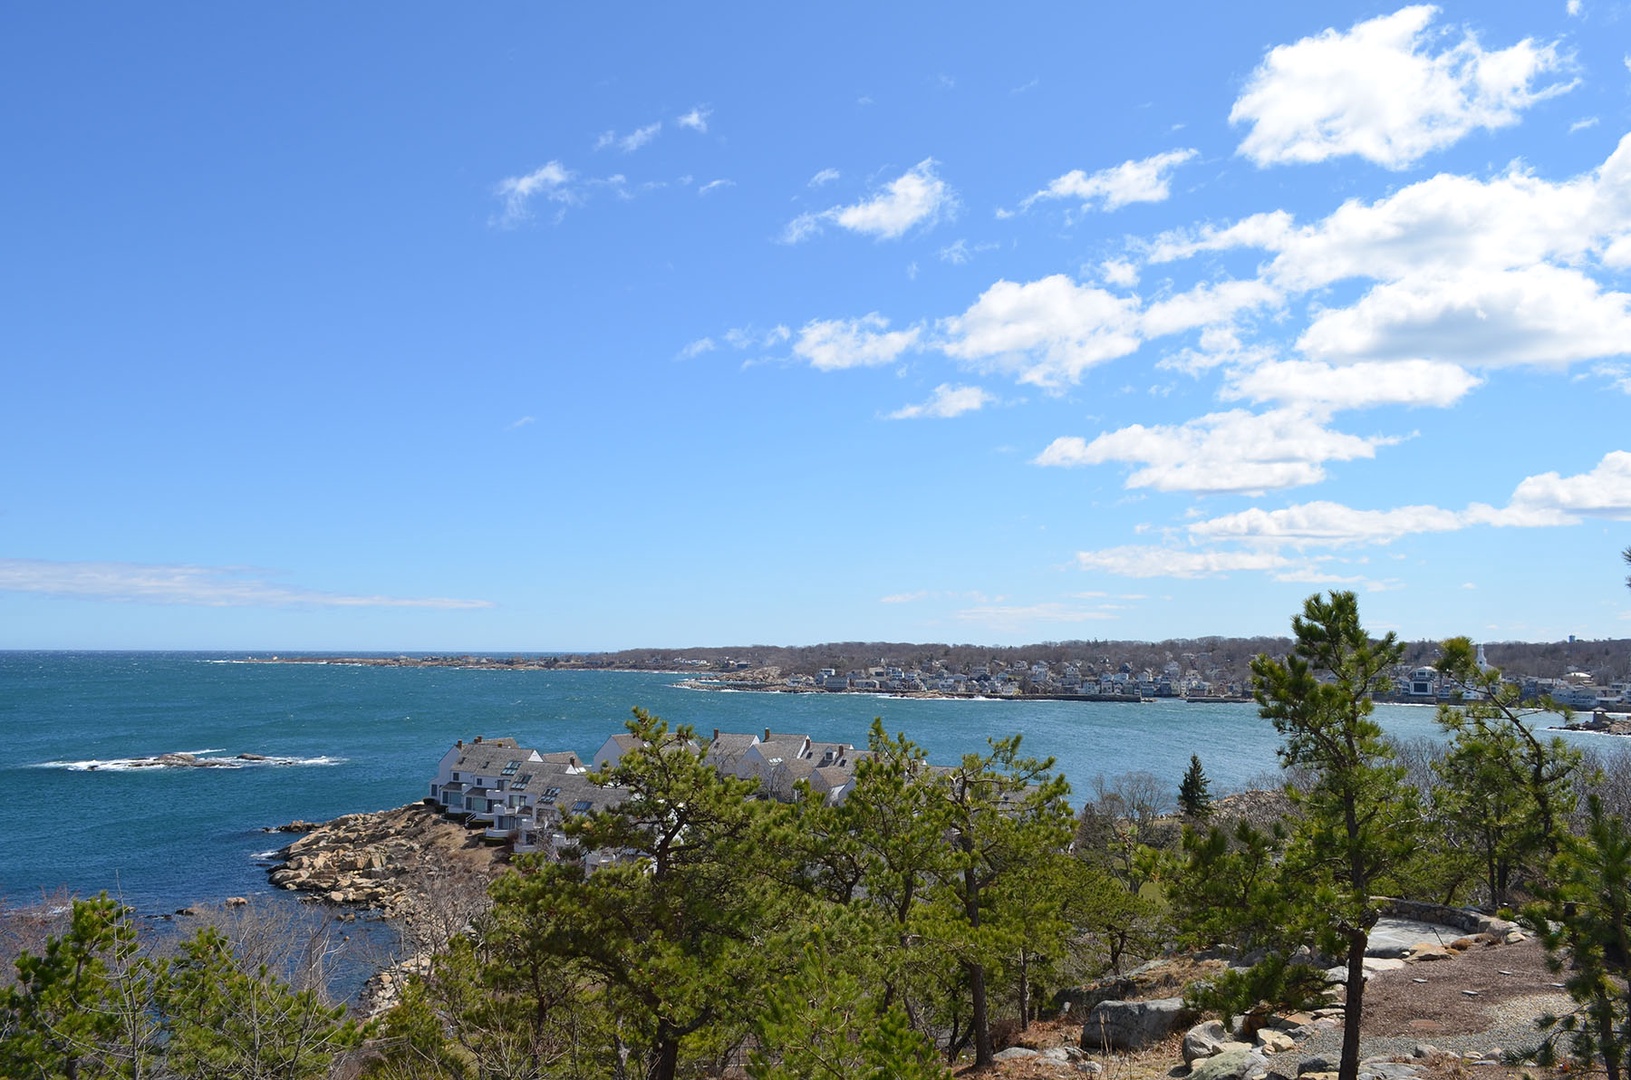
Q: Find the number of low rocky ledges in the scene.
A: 1